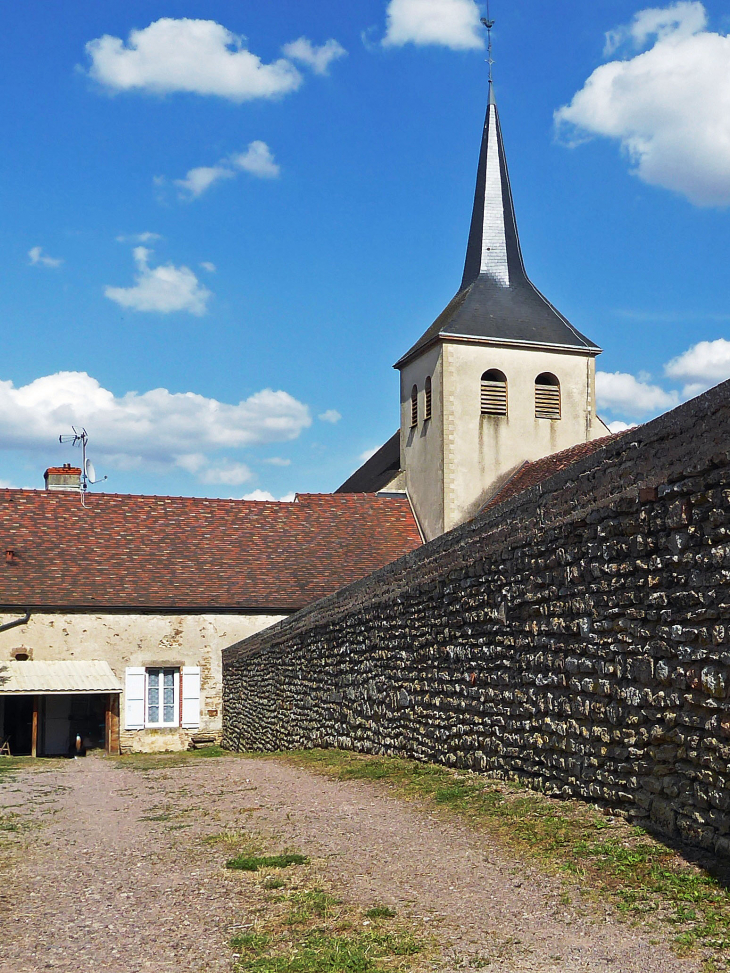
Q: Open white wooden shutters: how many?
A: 2